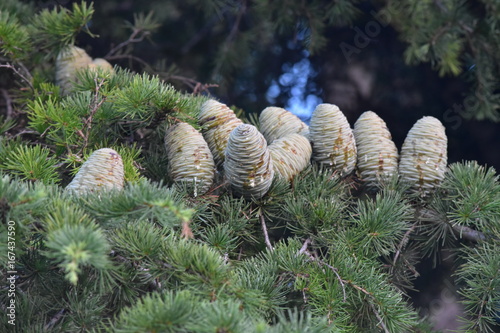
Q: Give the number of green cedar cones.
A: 11